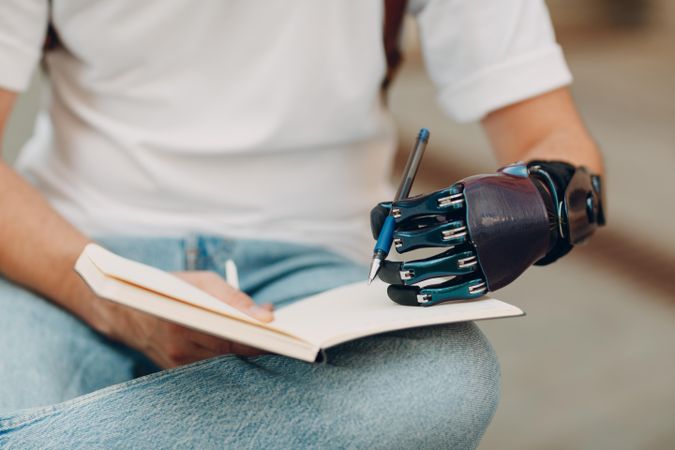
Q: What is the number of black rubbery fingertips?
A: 3